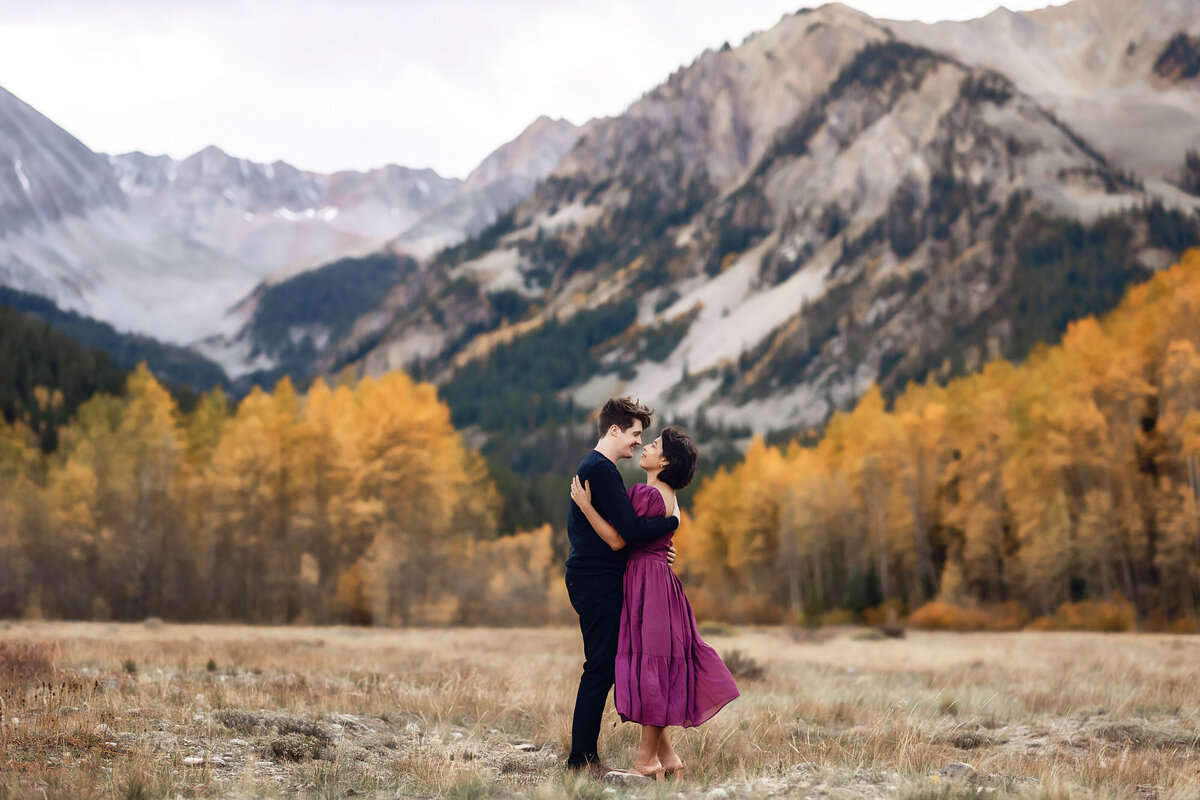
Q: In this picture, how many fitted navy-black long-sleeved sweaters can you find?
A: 1